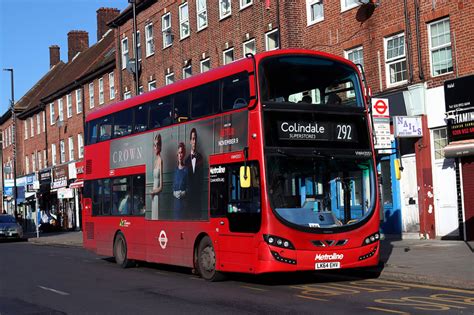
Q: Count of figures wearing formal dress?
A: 3